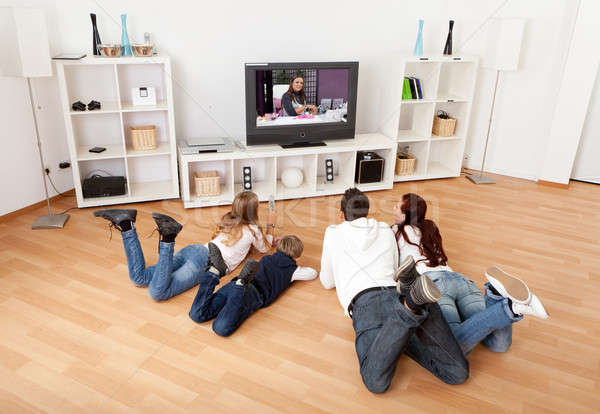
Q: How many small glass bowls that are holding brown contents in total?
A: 2